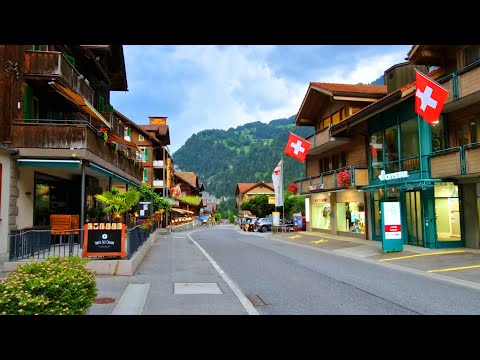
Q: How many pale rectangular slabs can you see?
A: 2